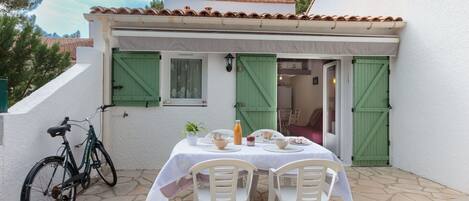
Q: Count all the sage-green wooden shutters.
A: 3